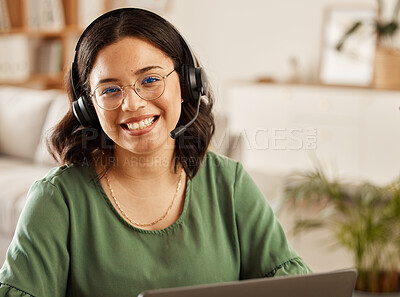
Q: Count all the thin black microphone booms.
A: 1